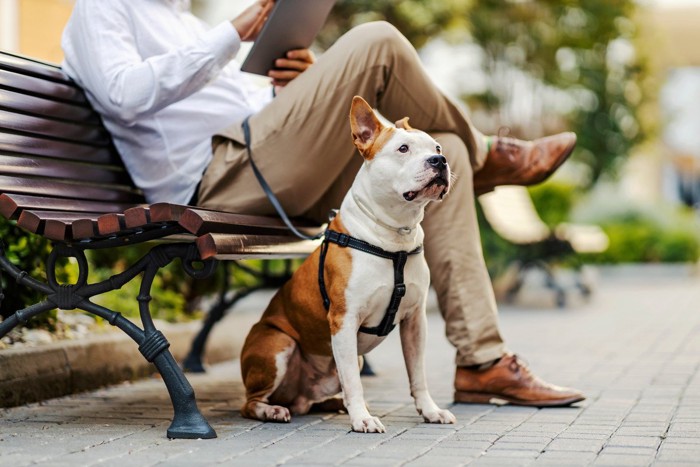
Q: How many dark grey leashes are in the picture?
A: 1